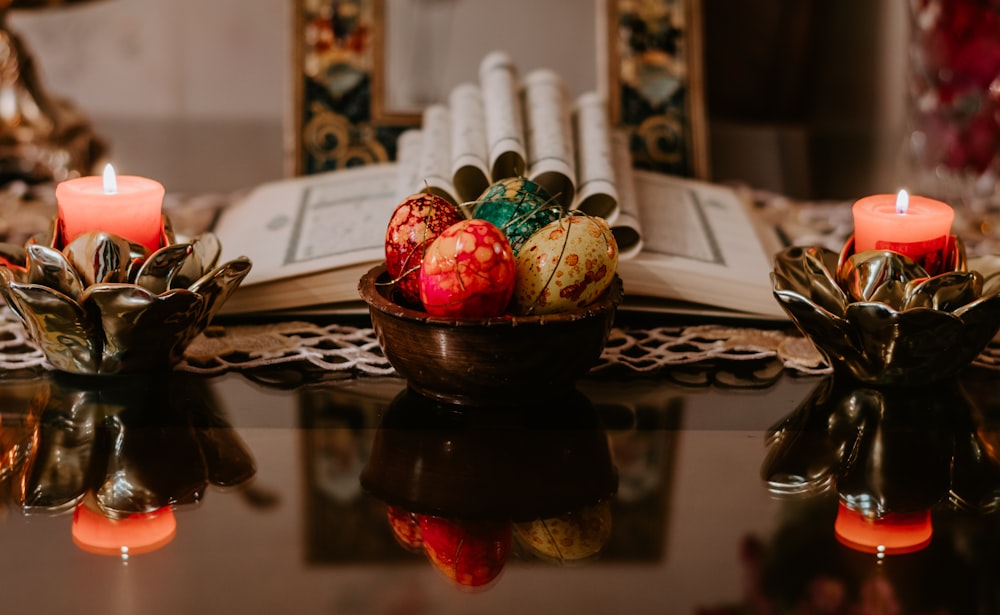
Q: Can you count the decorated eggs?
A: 4